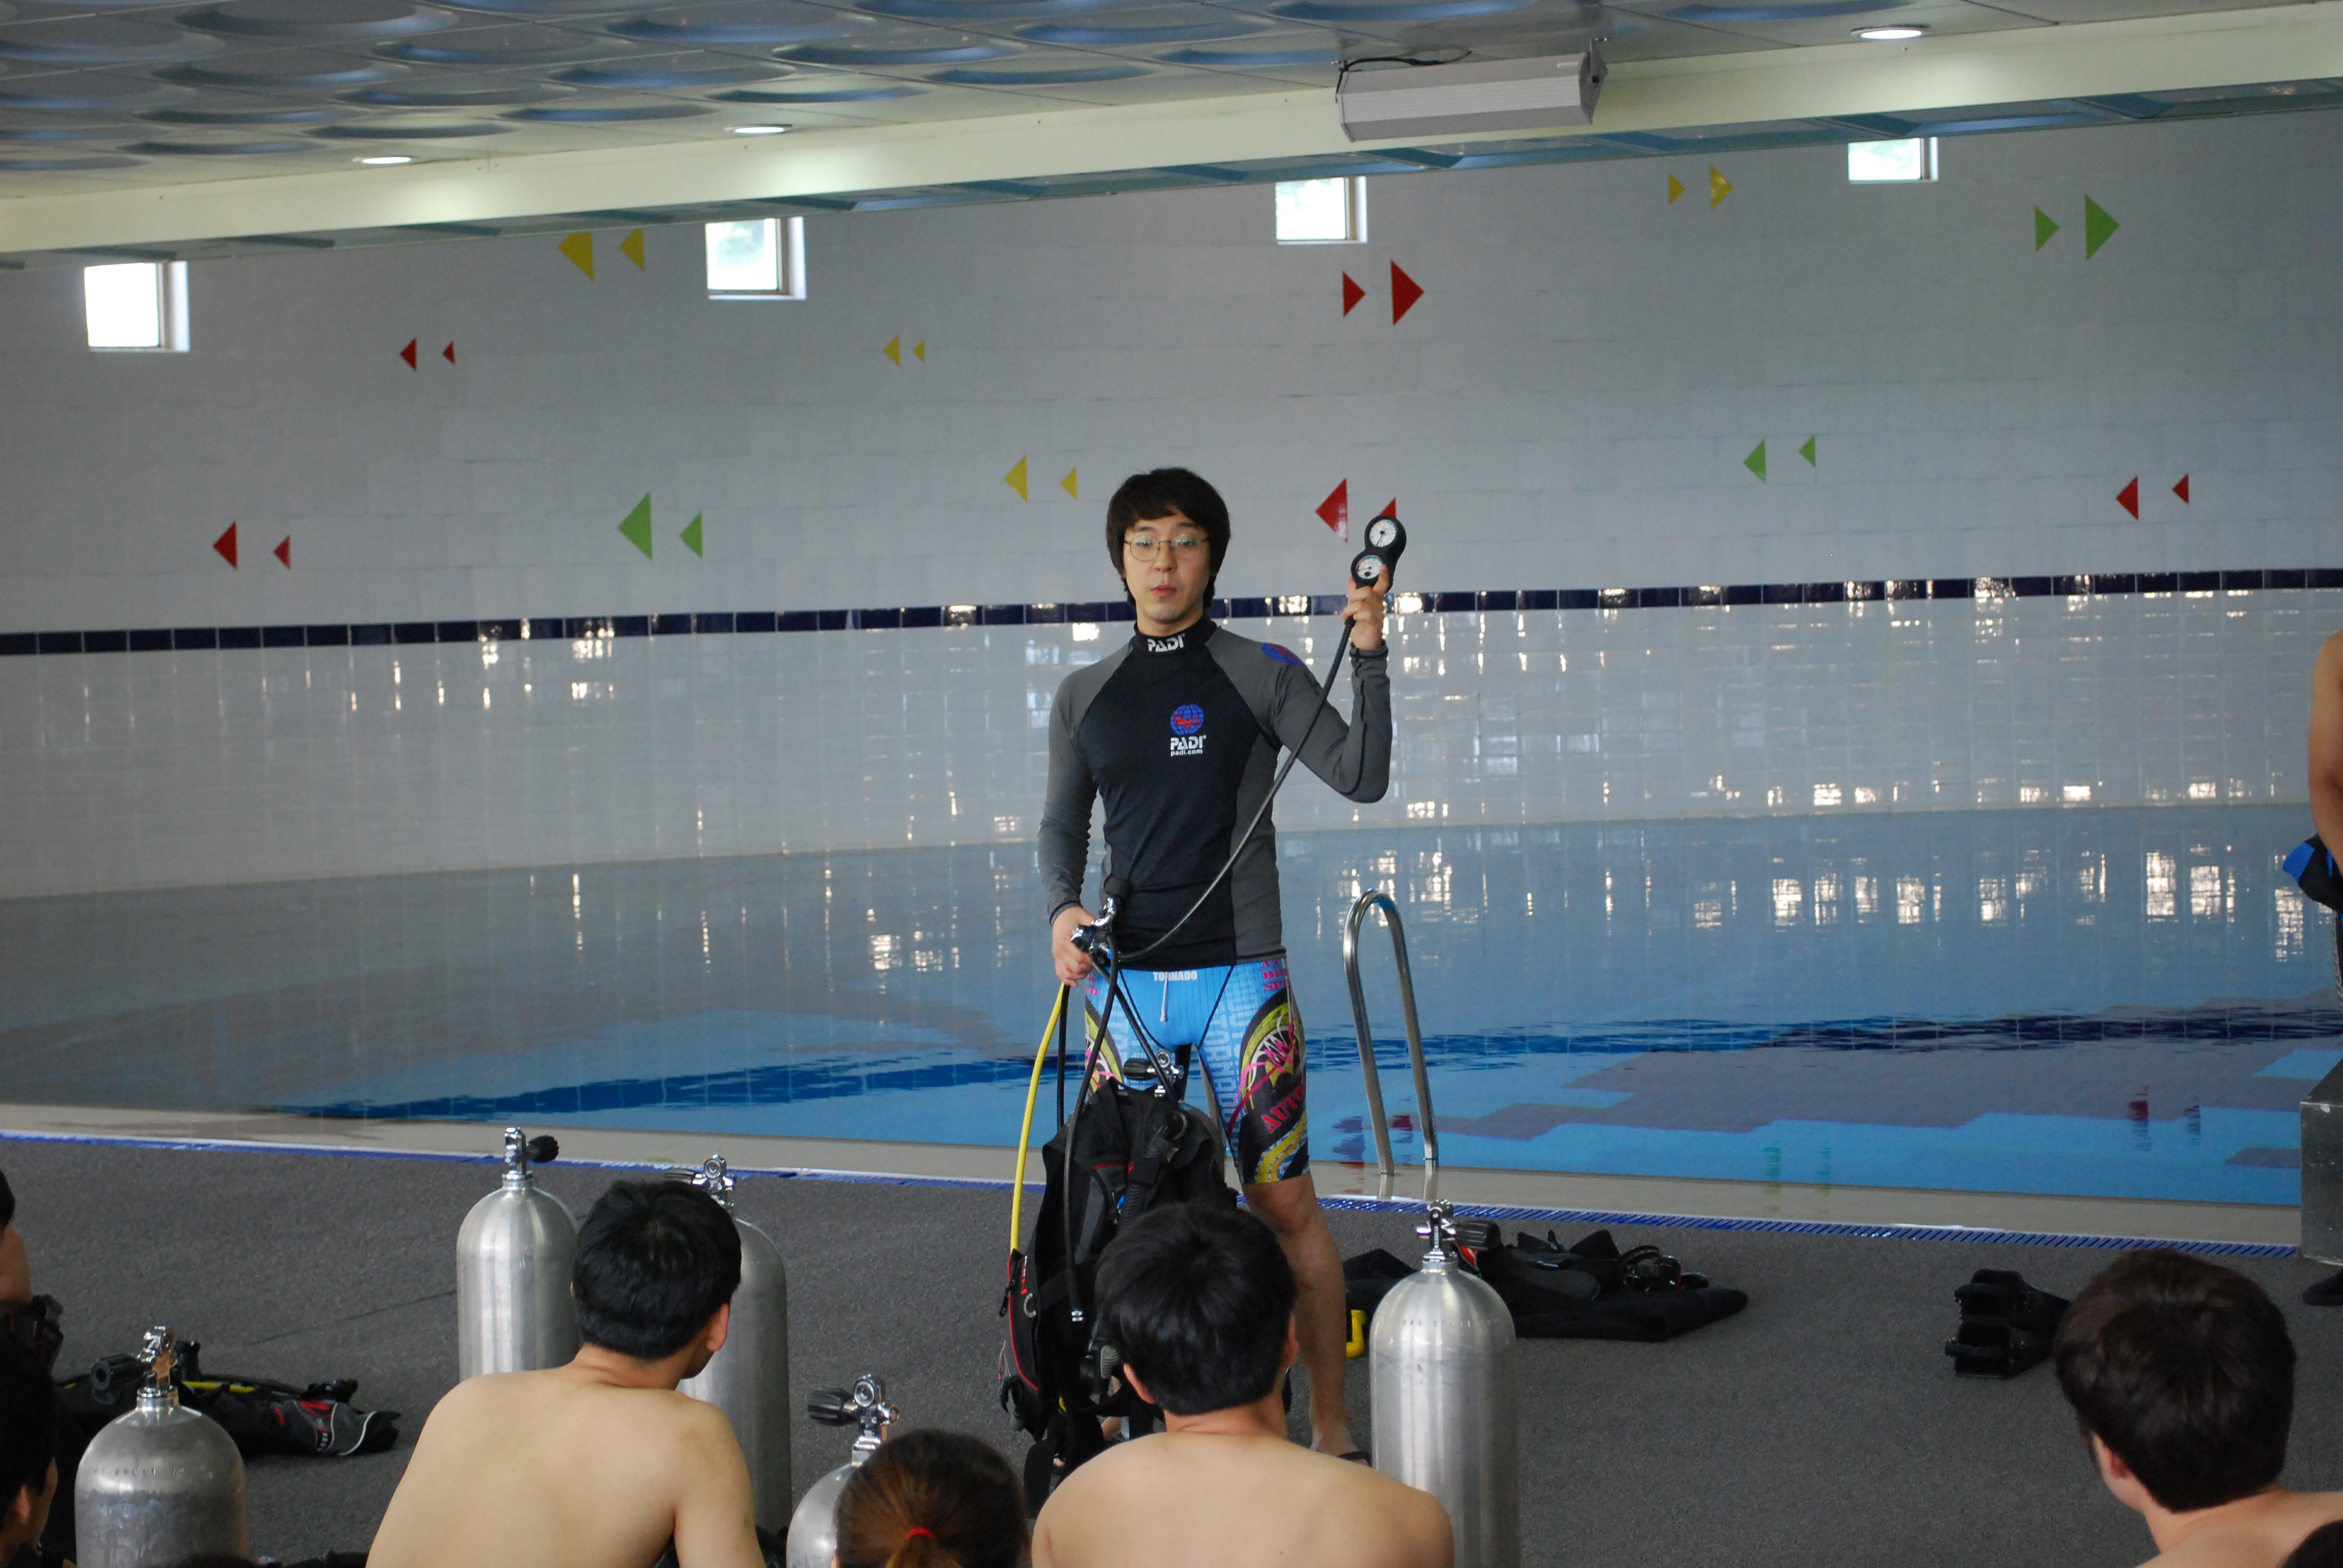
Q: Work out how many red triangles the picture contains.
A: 10